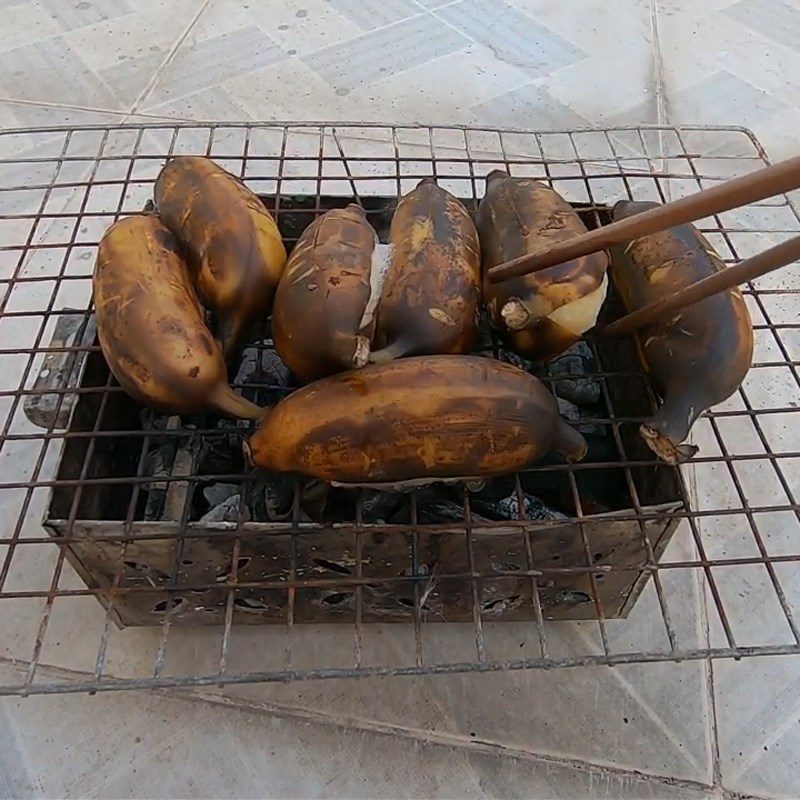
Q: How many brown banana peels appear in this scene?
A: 7